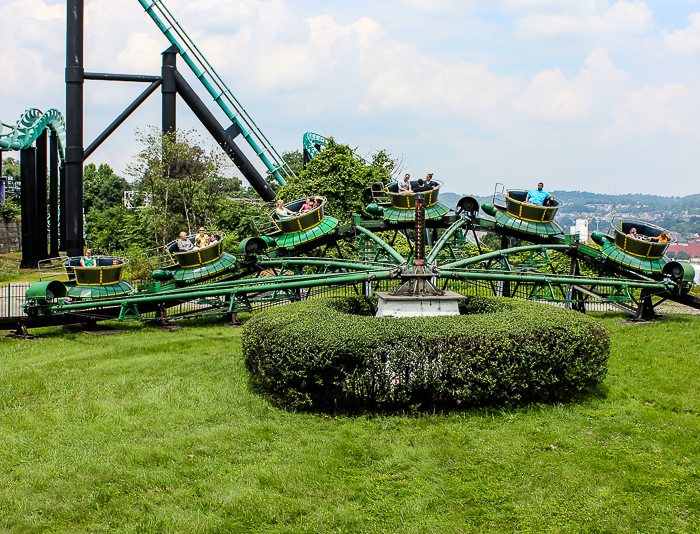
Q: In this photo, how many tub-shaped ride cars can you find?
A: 6